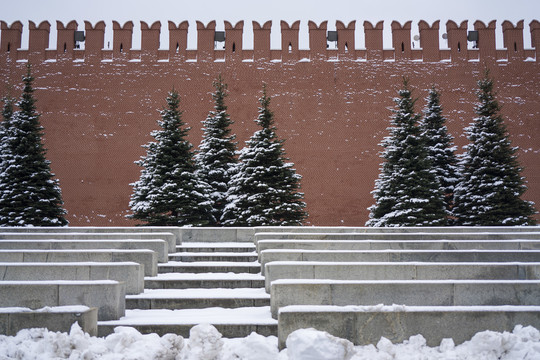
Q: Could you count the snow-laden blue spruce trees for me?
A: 8